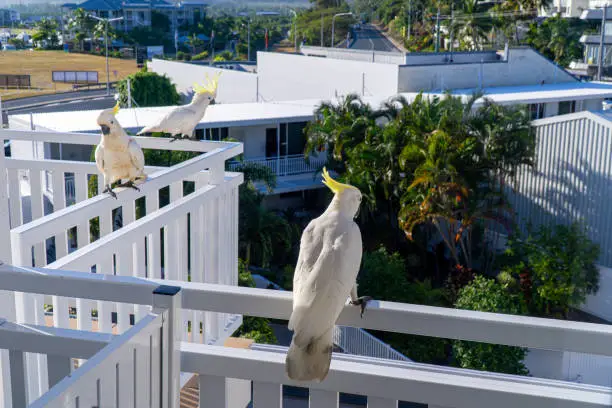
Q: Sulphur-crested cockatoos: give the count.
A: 3